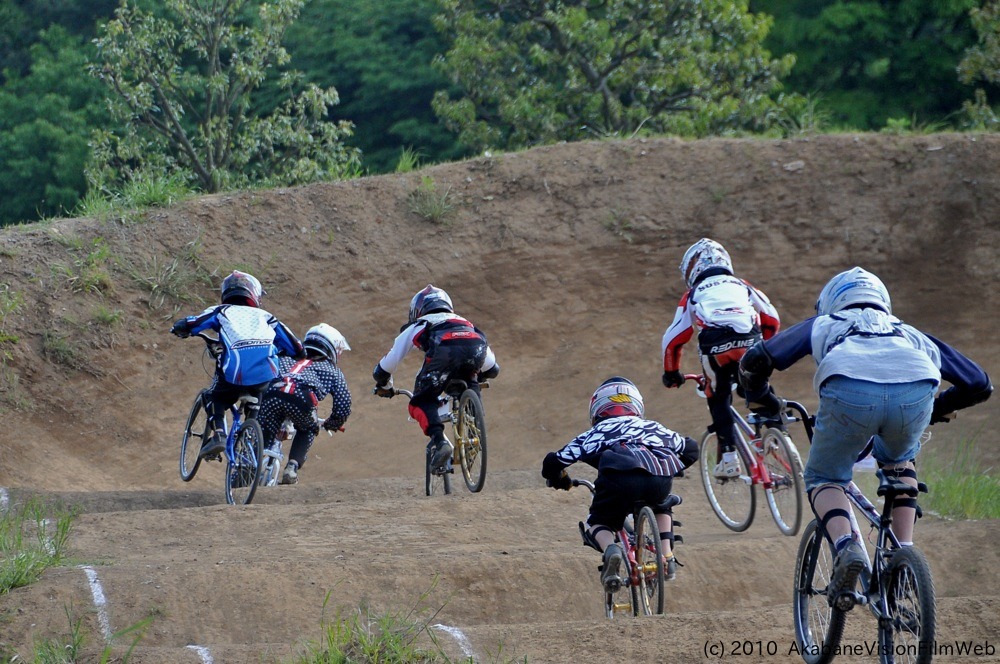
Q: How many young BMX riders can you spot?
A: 6